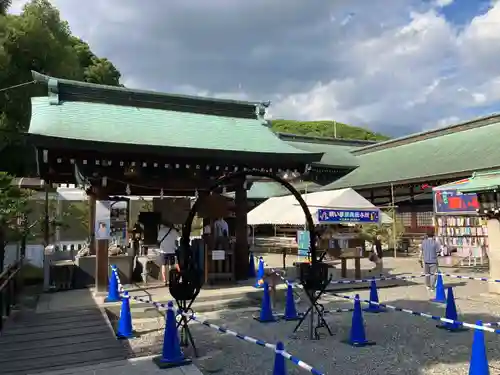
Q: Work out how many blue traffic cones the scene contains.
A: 13